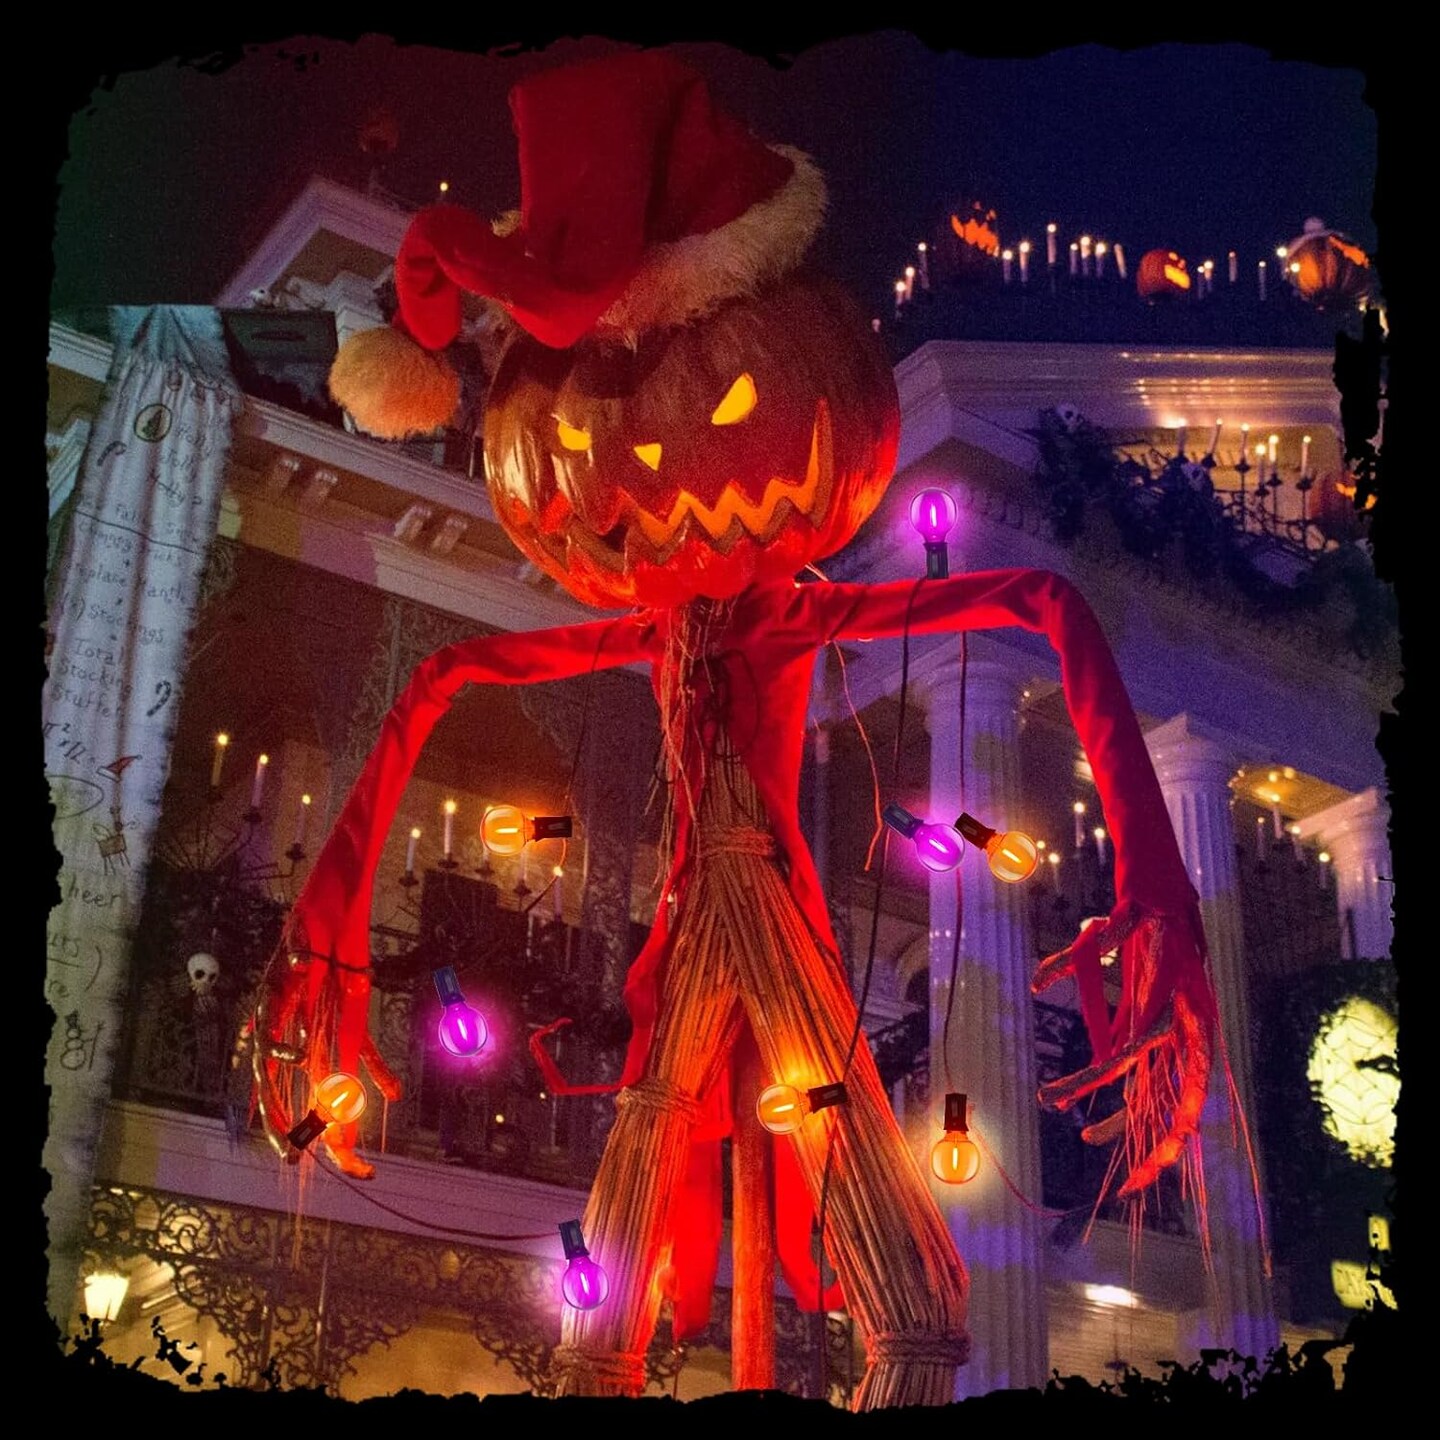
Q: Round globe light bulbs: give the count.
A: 9